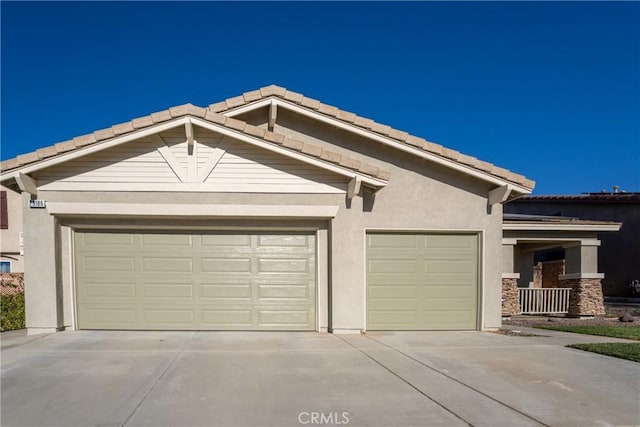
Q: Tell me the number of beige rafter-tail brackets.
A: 5